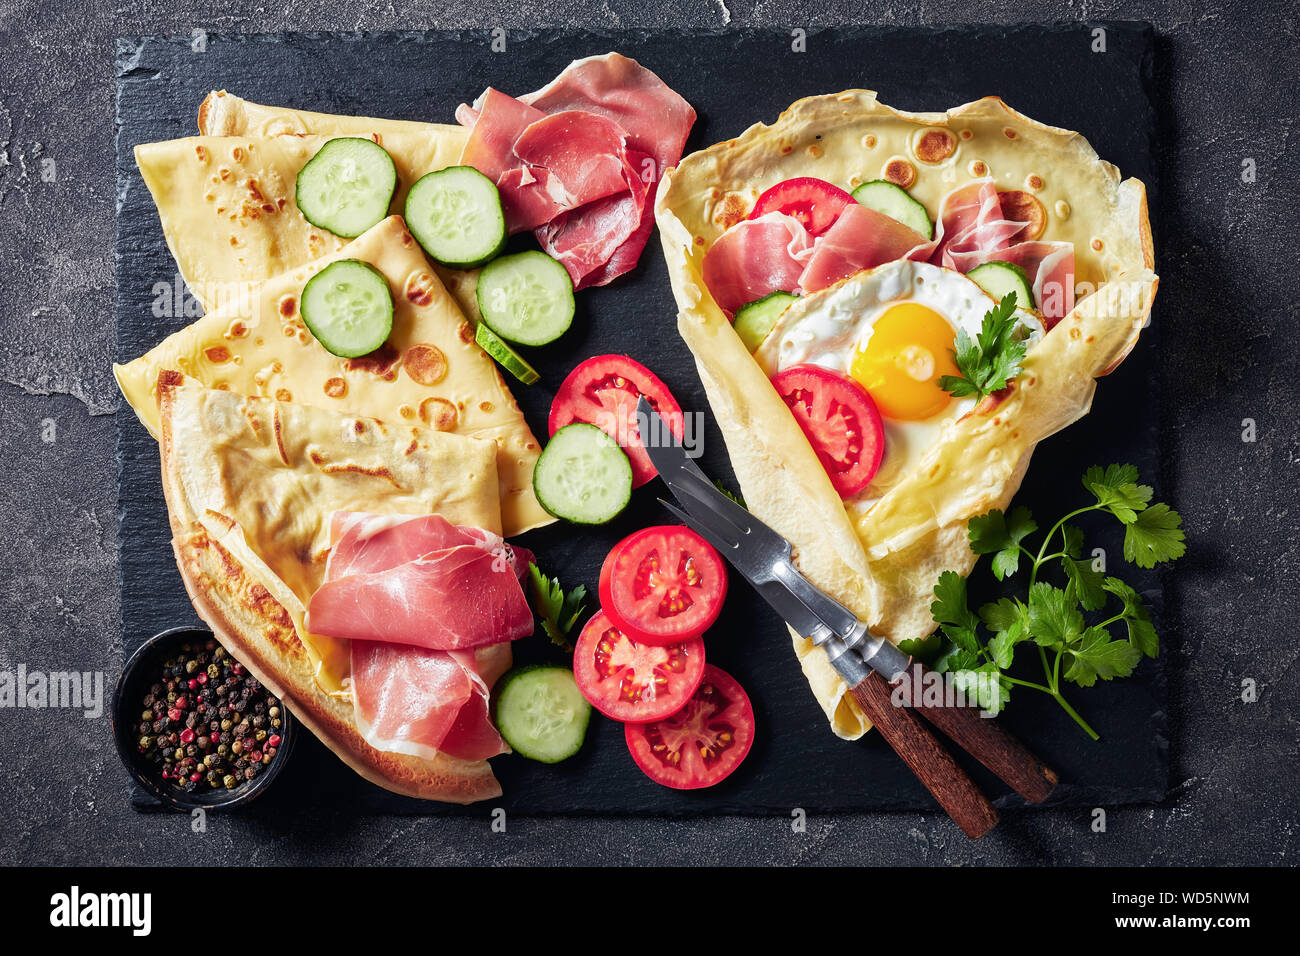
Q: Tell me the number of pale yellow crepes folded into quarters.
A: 3